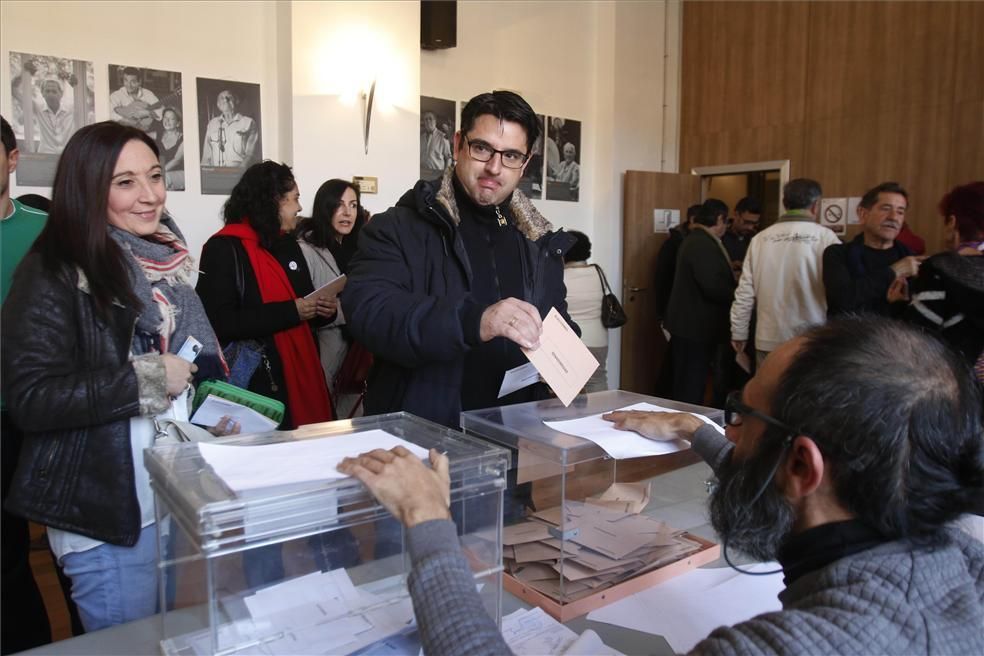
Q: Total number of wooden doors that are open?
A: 1